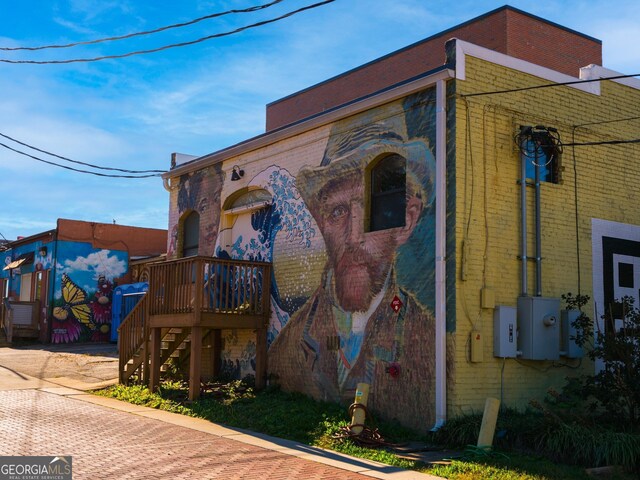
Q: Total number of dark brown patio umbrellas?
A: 0